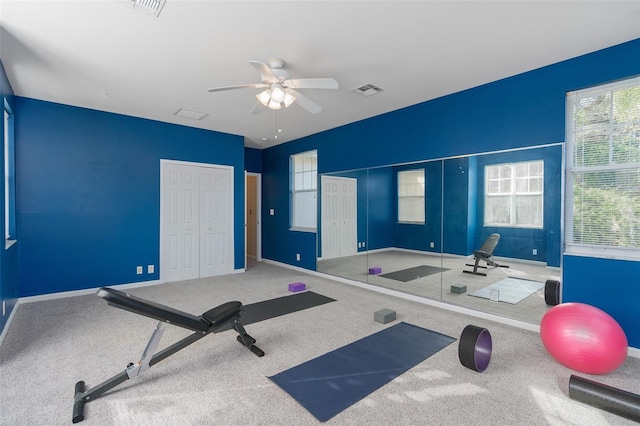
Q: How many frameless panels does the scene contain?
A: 3